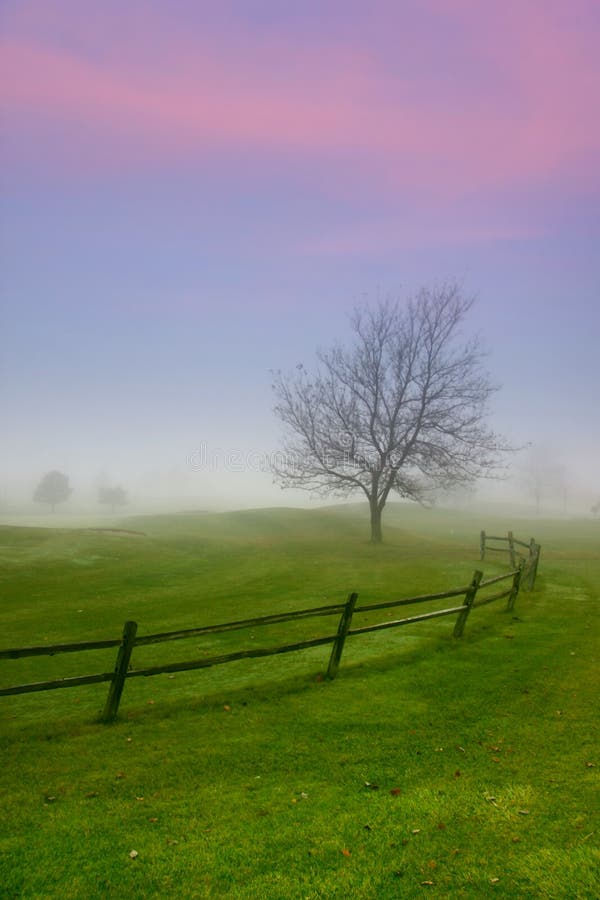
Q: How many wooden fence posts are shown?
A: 8